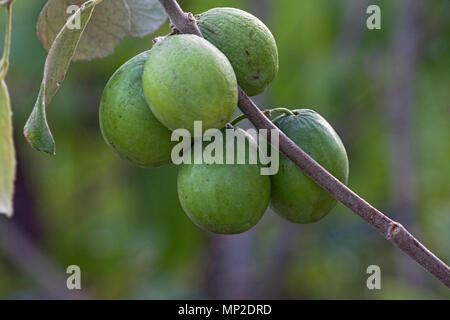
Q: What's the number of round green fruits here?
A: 5